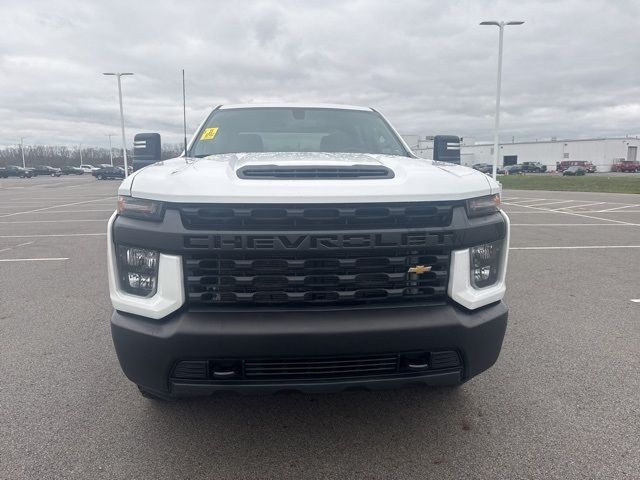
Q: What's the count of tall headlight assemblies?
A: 2